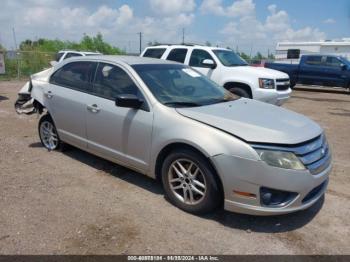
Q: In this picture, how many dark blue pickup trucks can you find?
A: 1